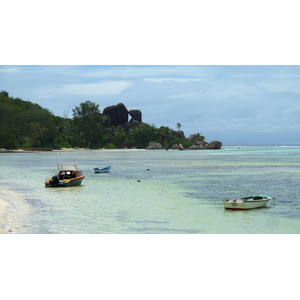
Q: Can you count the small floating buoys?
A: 2